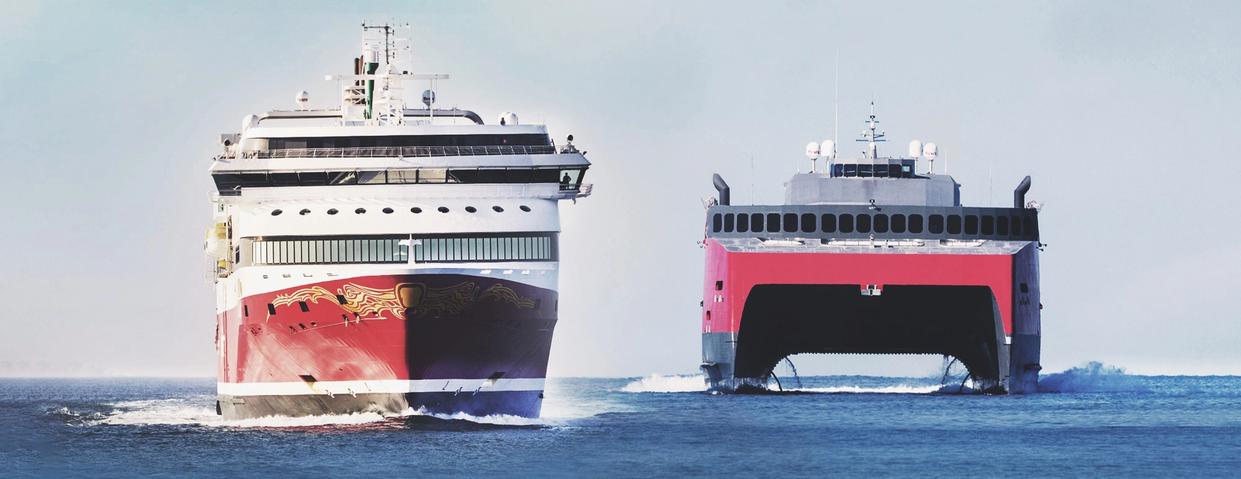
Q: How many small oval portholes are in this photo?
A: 10